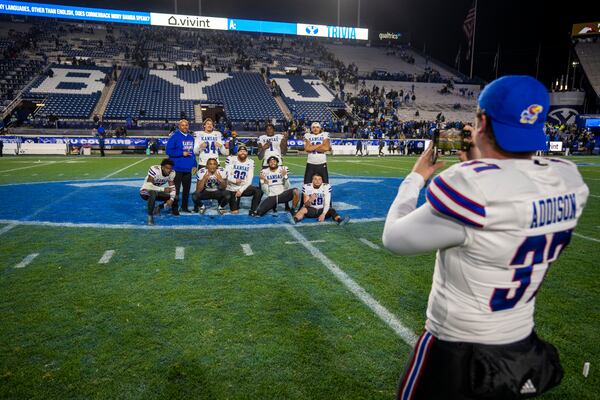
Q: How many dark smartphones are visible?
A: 1